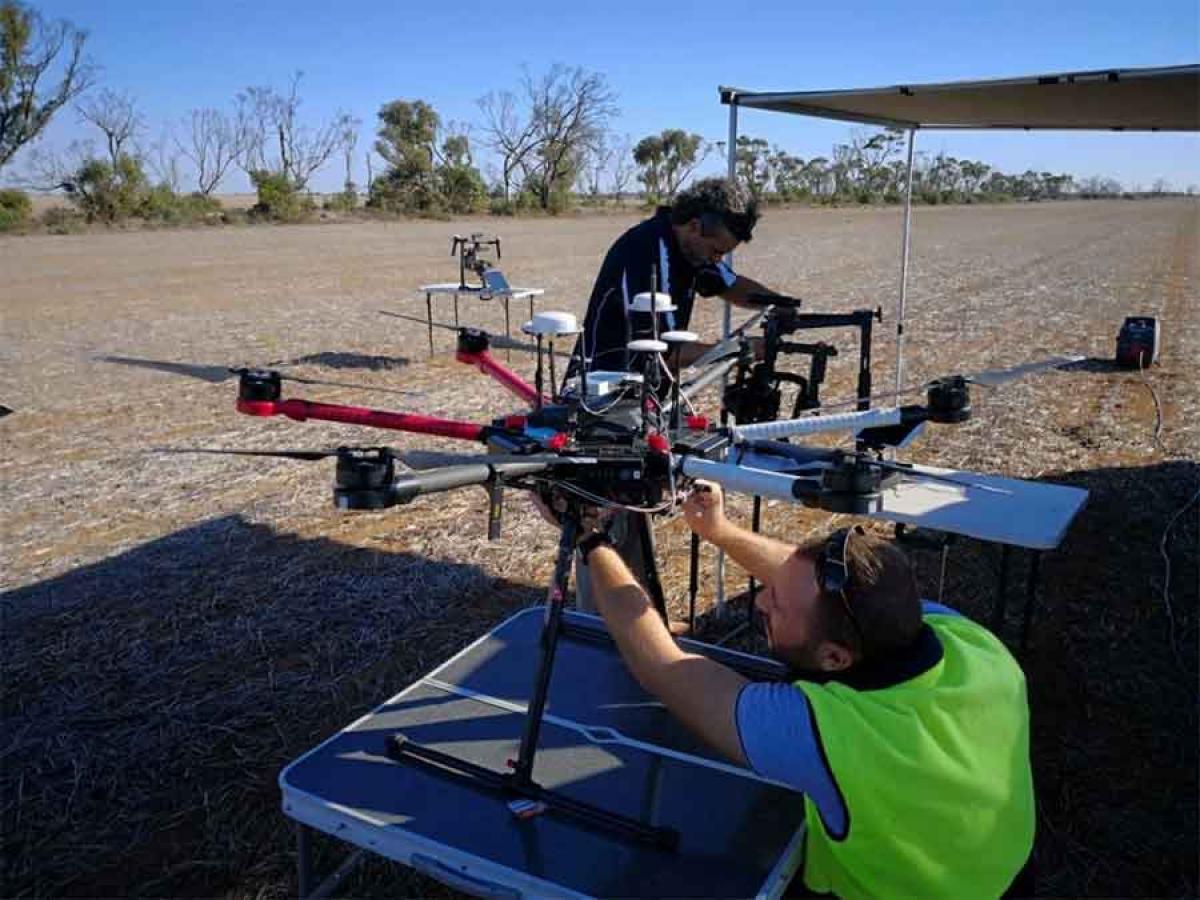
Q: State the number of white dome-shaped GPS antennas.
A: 4